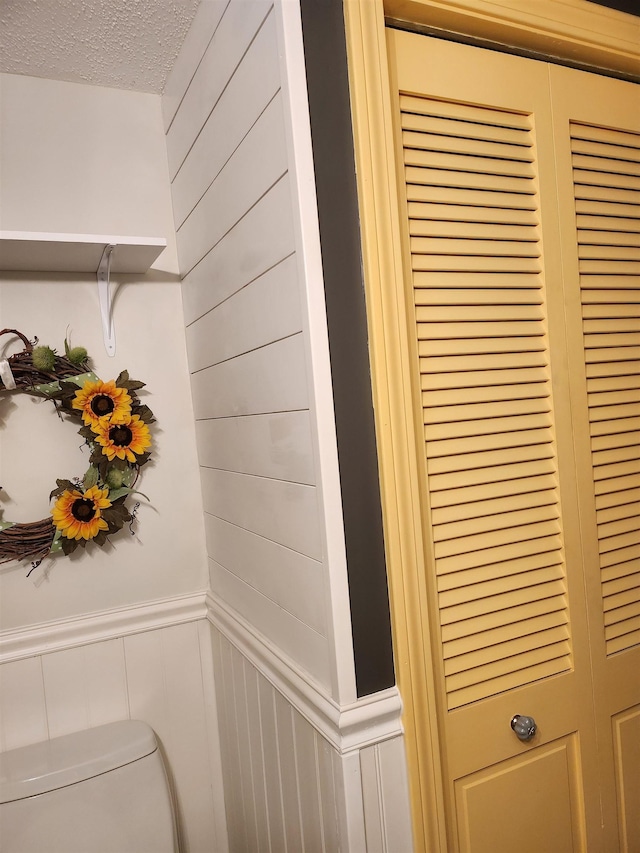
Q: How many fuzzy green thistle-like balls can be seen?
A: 3